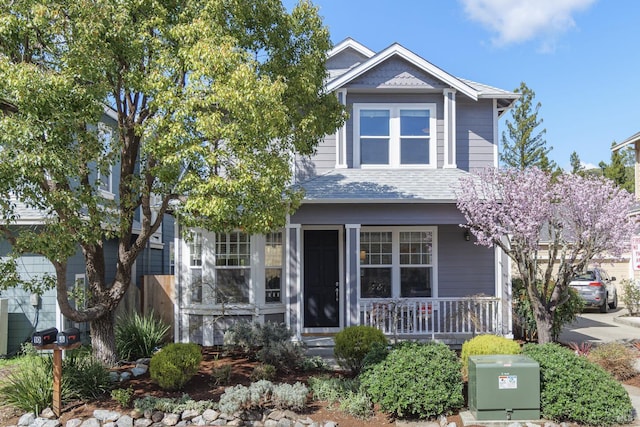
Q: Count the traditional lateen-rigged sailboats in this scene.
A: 0